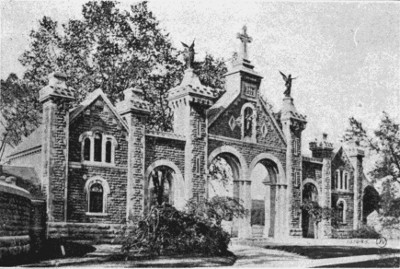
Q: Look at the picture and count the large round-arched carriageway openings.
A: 2